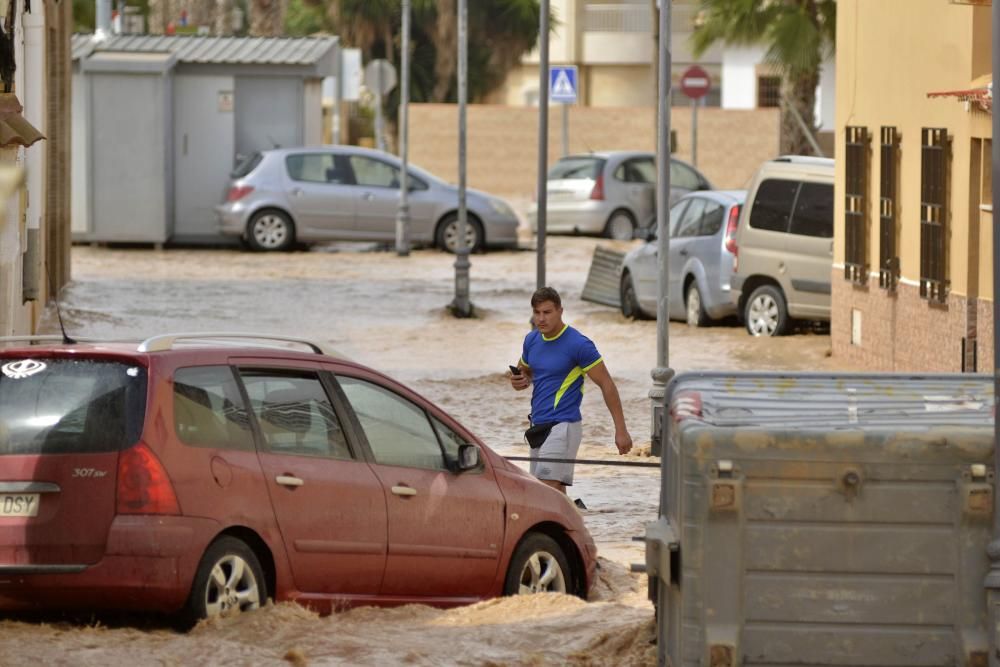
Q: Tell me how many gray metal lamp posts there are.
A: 4